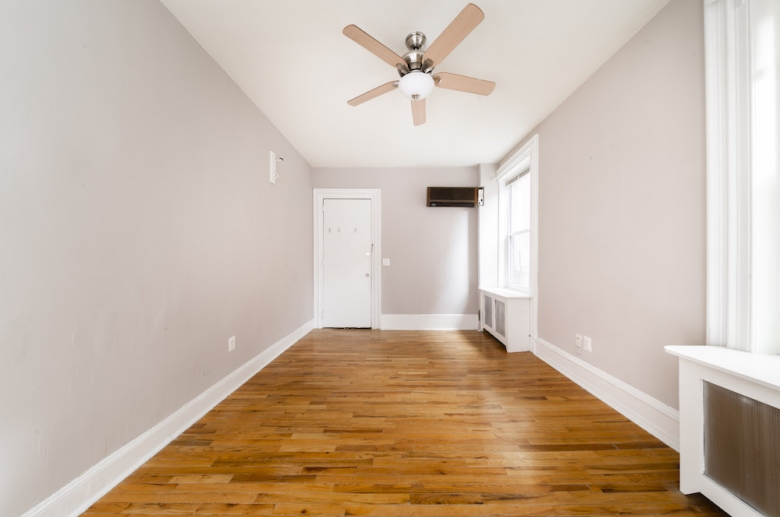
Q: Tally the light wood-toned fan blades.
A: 5